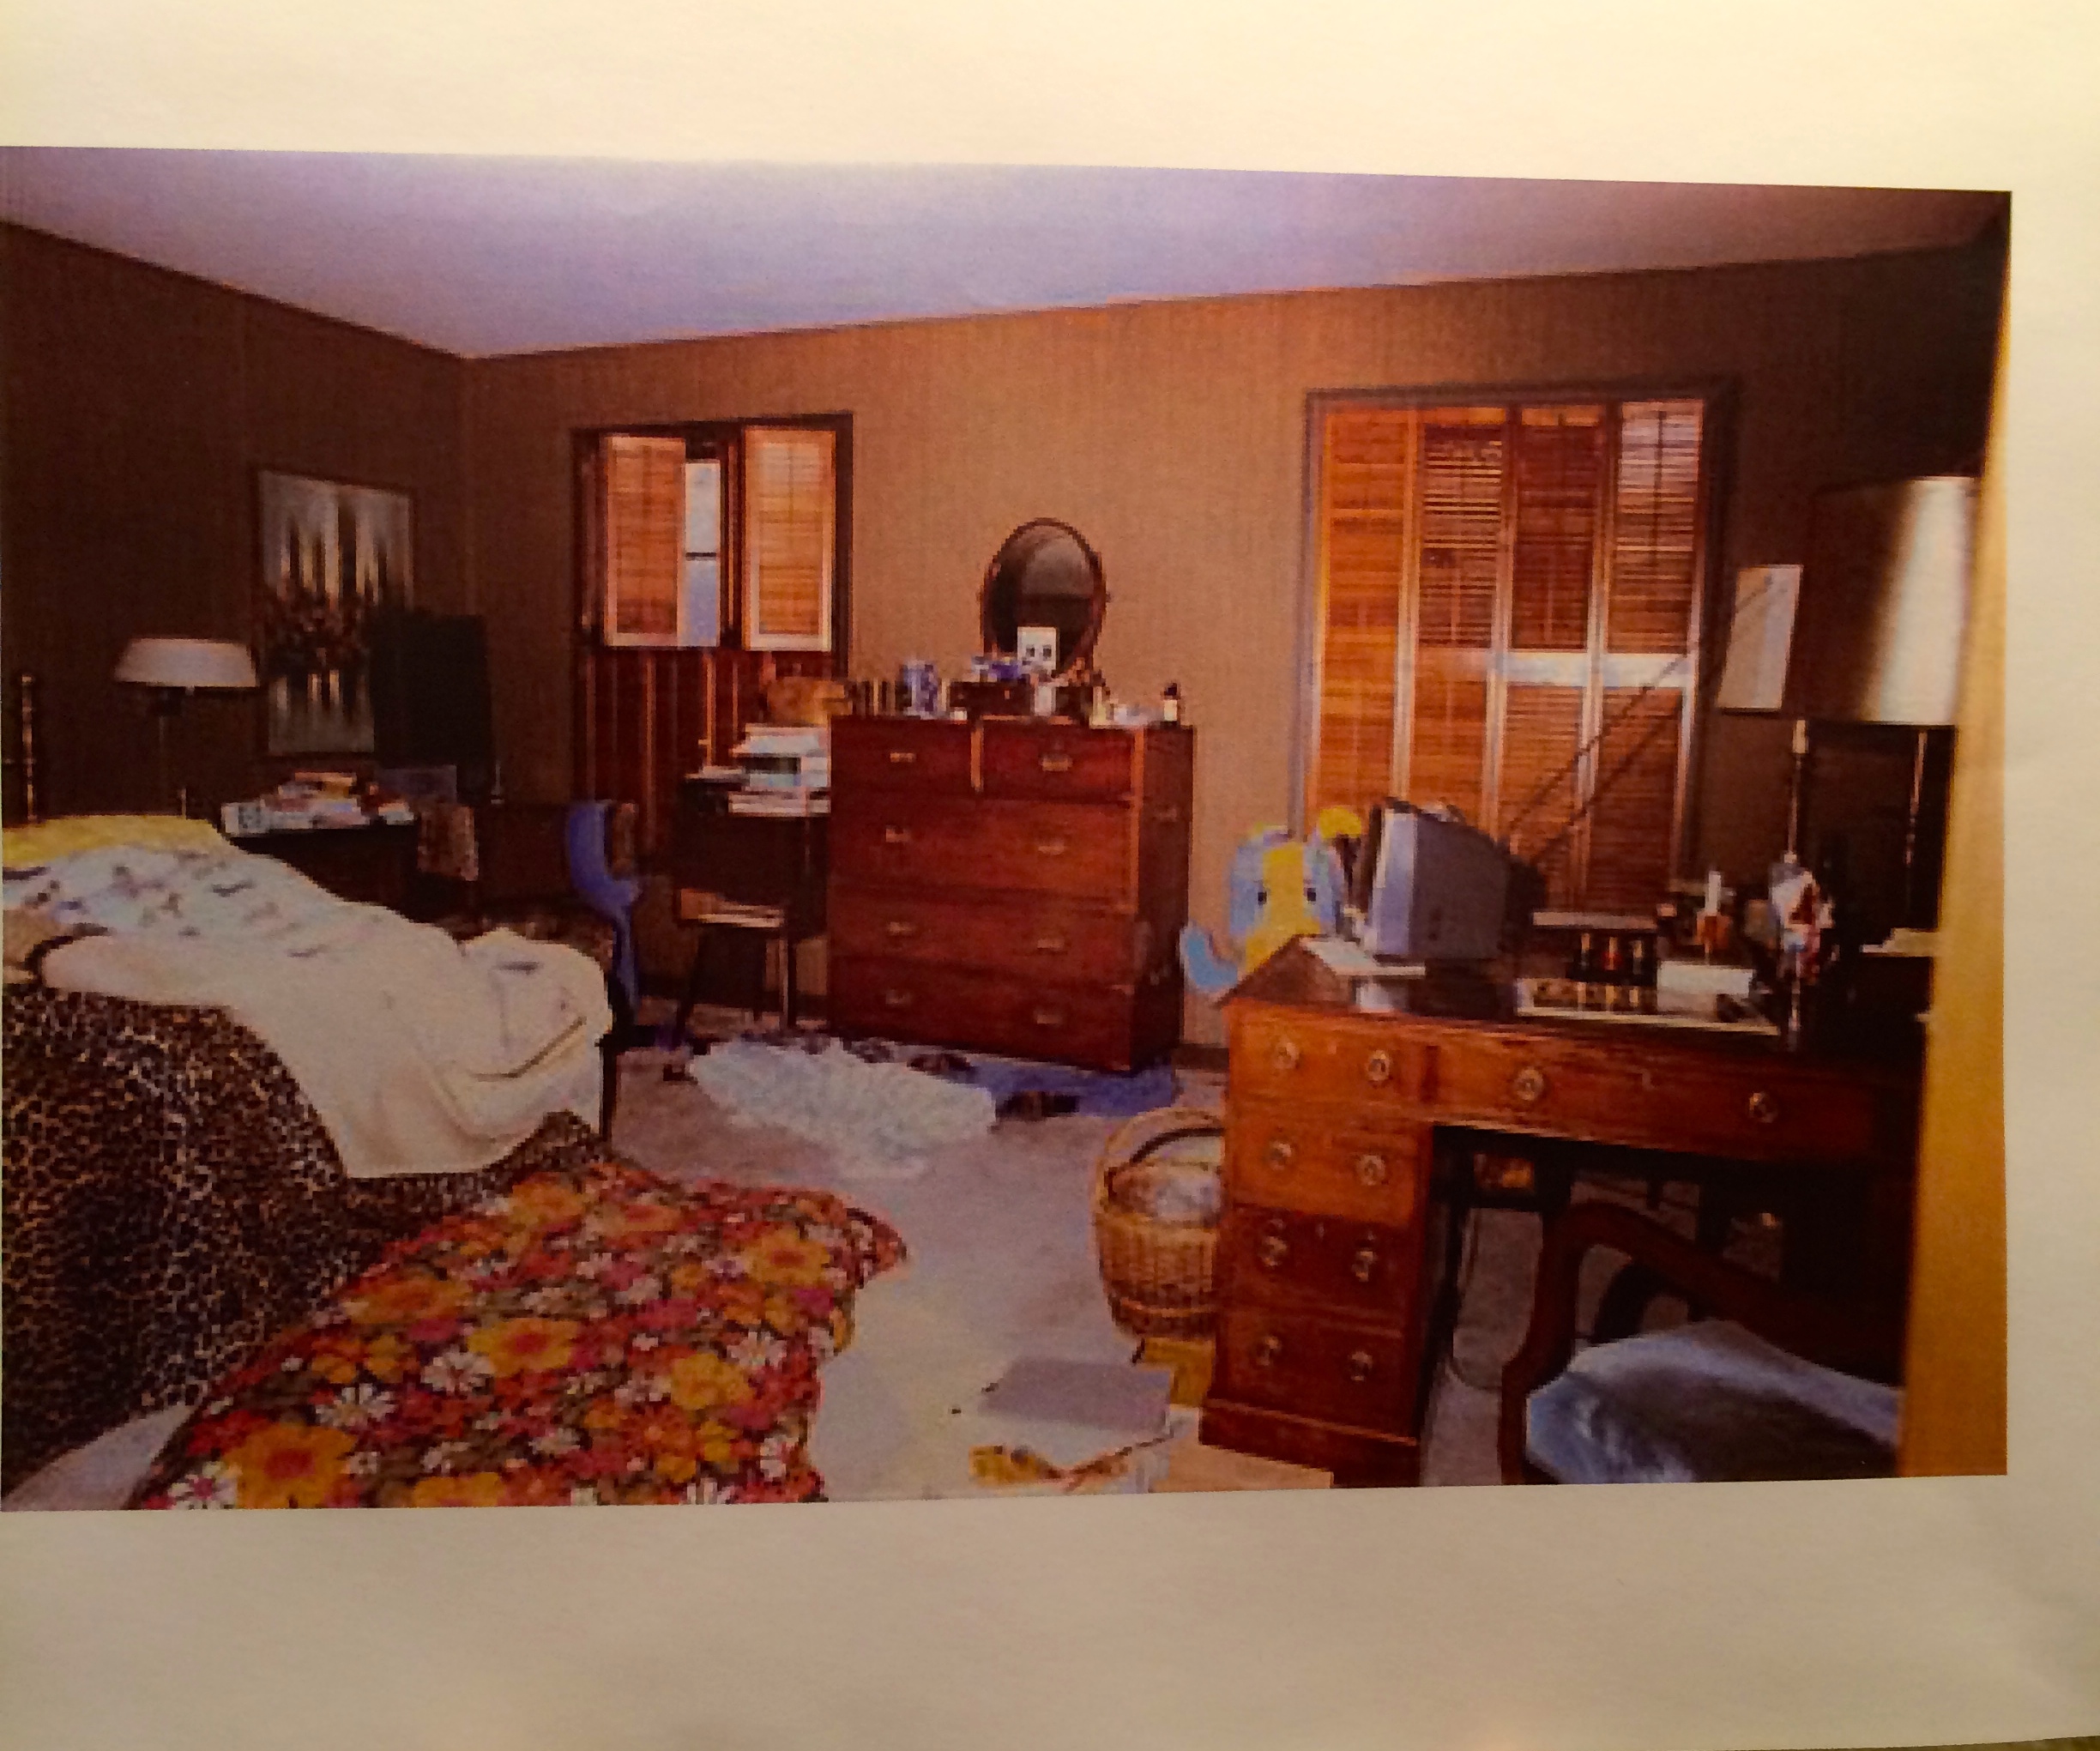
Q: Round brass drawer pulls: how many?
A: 10